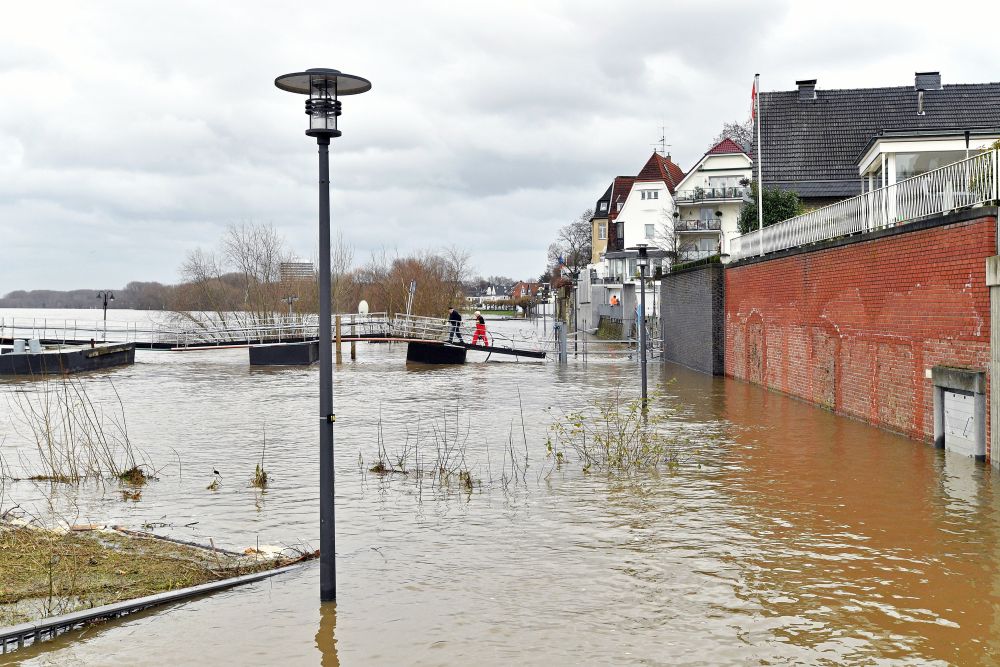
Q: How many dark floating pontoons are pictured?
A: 3